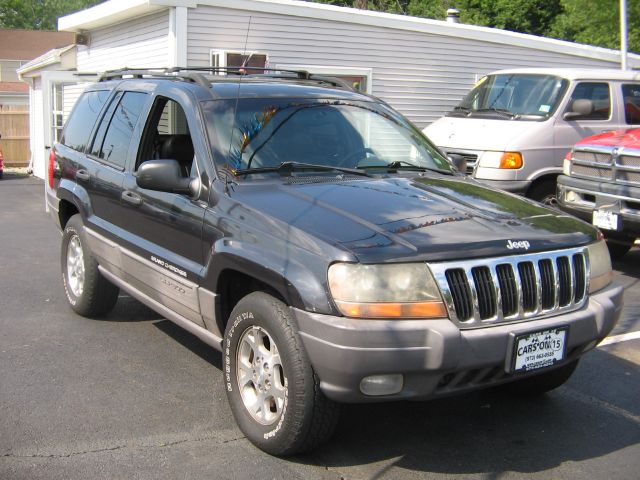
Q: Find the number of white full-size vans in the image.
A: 1